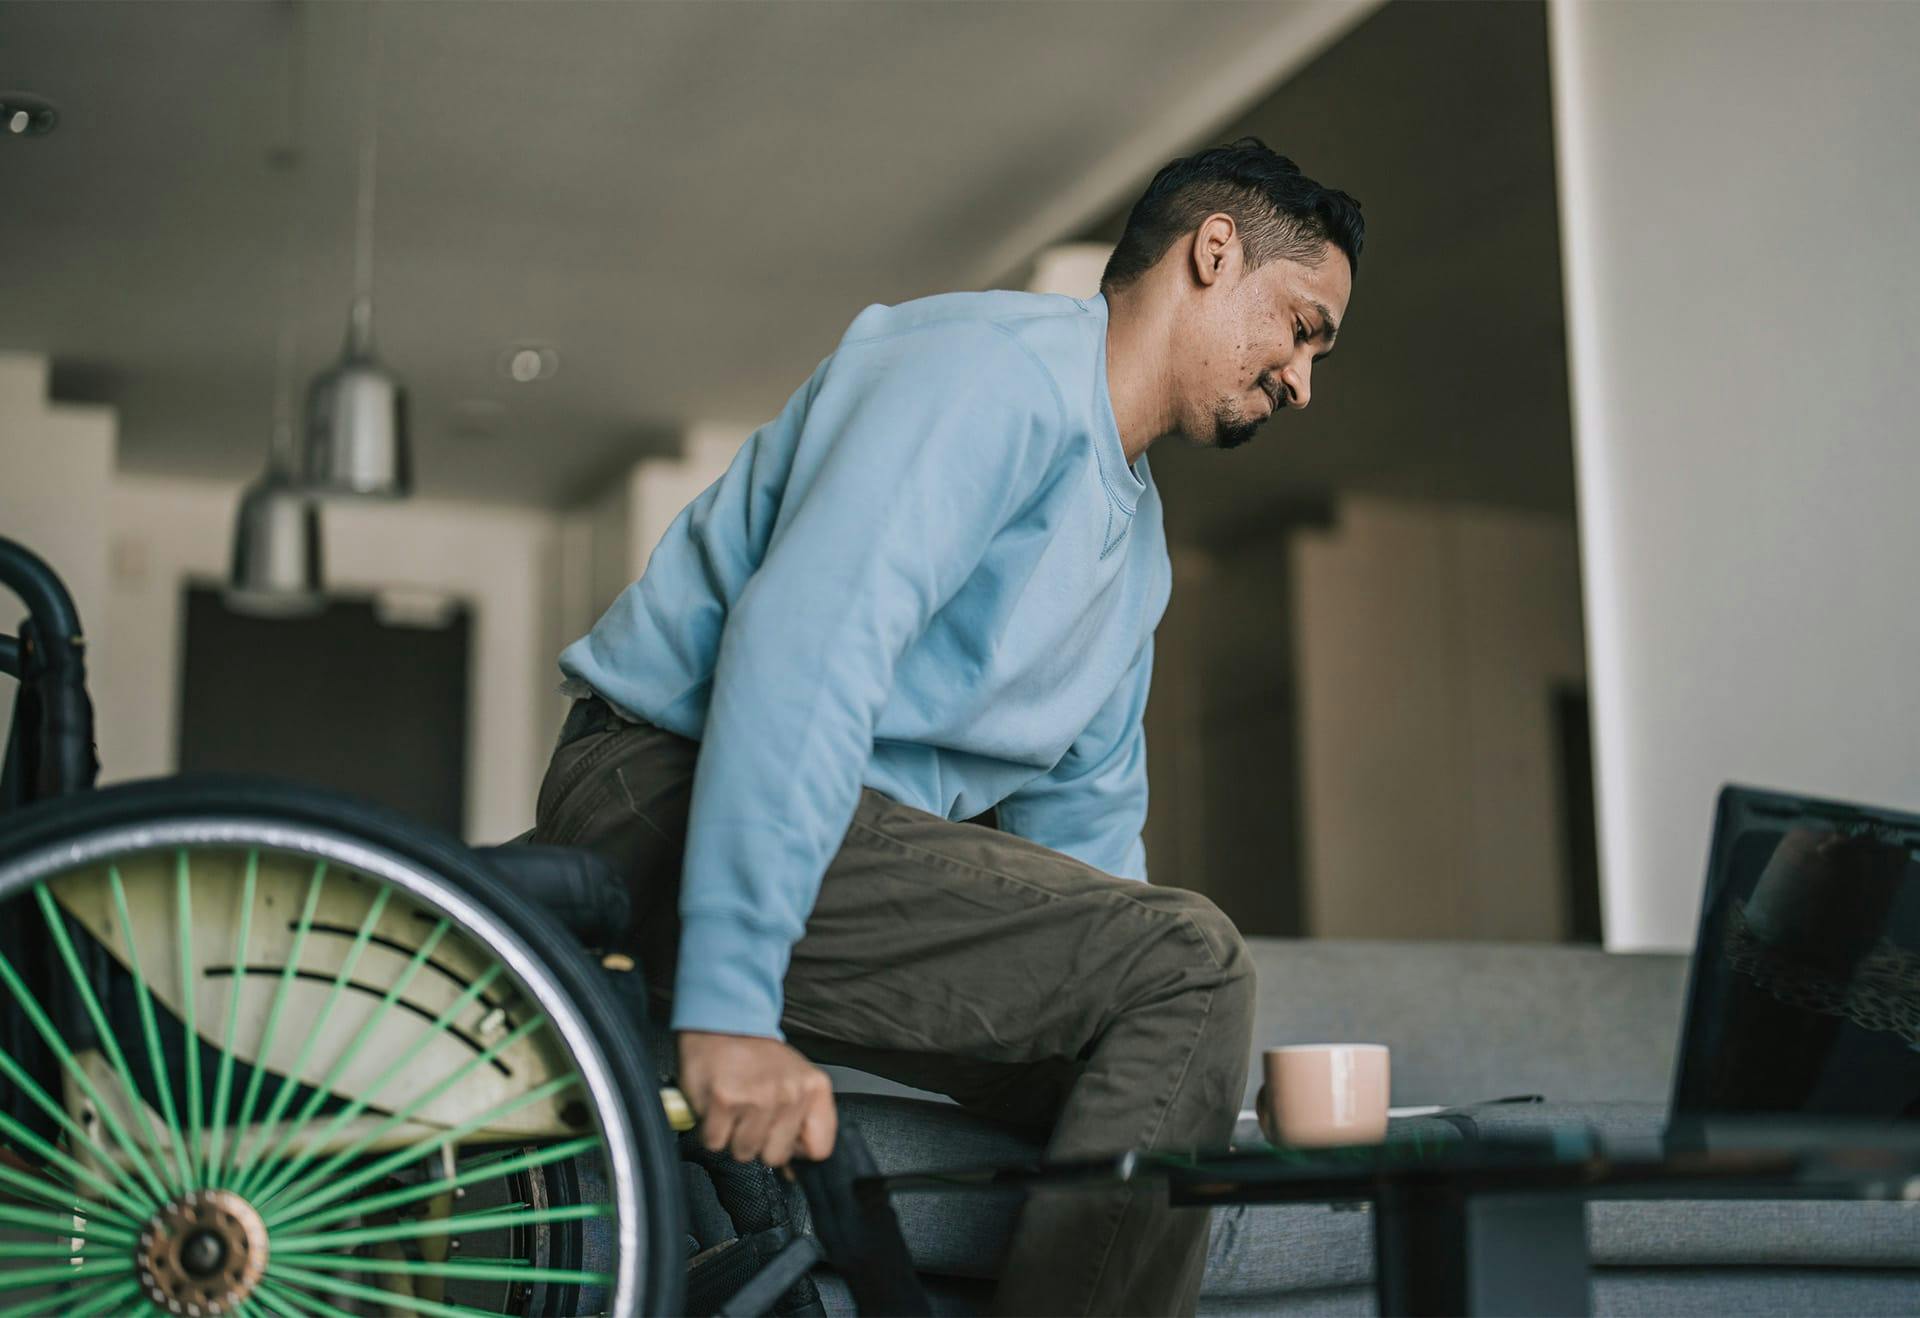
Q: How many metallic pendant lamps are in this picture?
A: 2